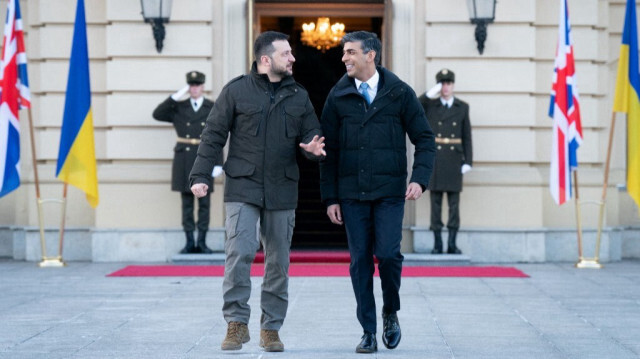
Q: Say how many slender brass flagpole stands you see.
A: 2